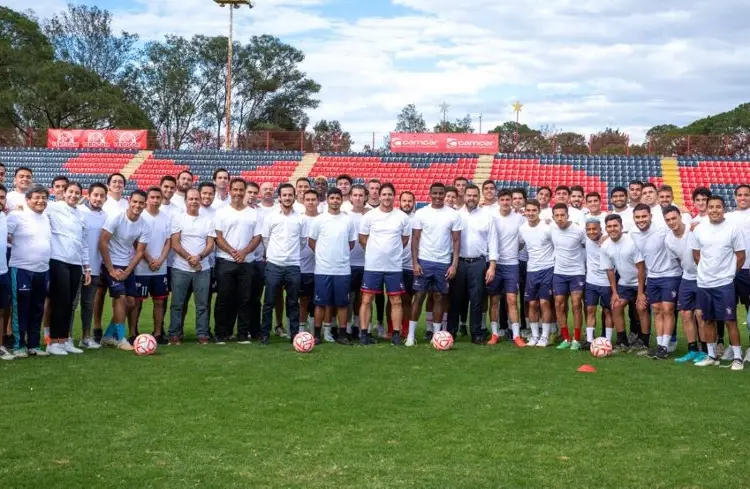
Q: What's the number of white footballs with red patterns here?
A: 4